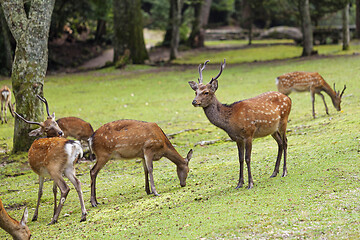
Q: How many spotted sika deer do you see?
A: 7